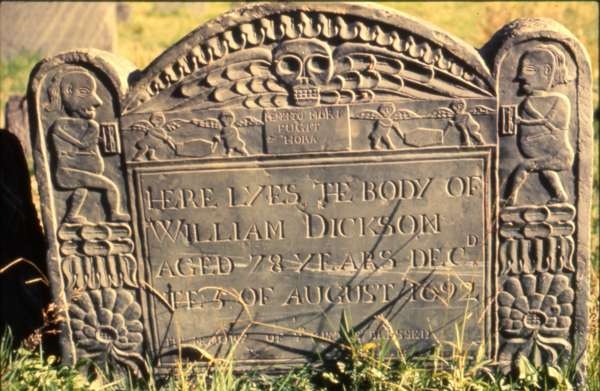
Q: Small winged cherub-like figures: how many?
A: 4